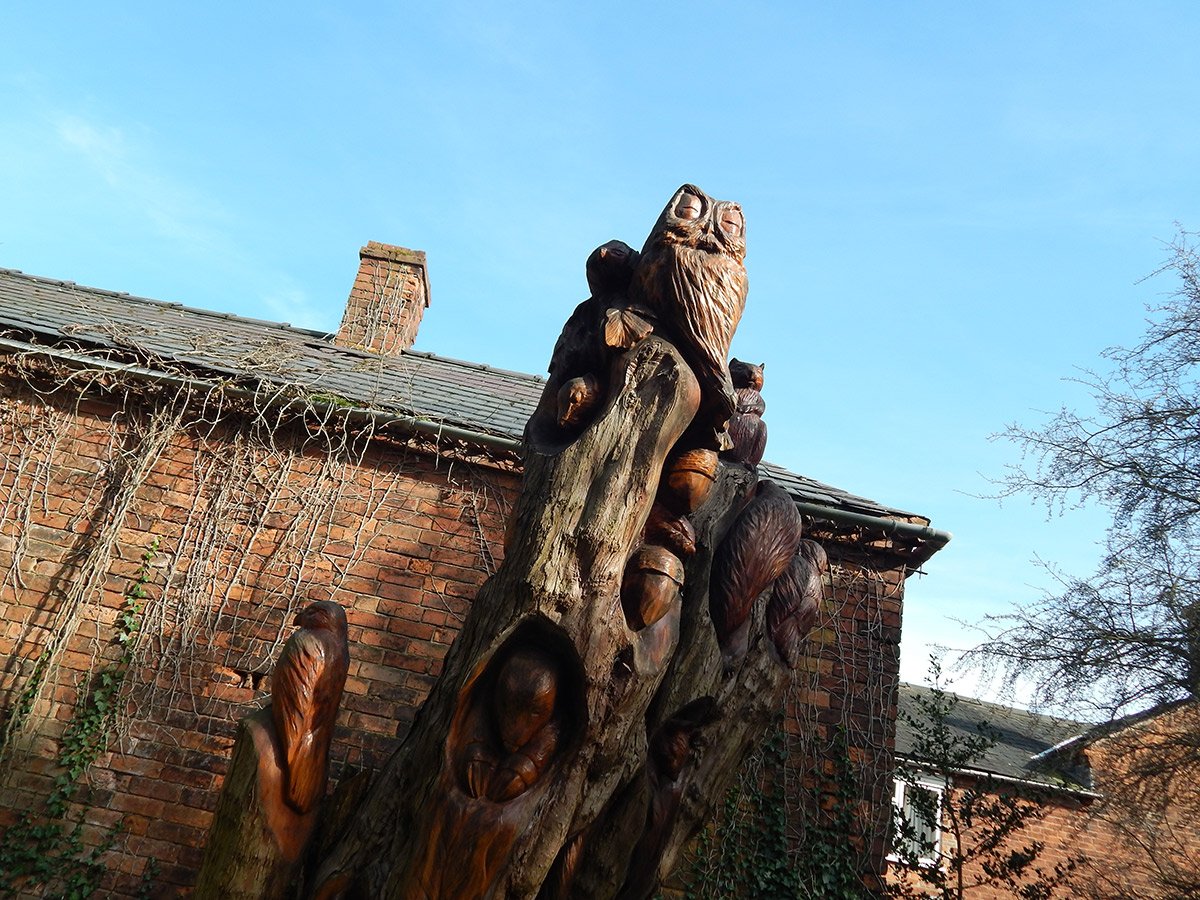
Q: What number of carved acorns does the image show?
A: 2